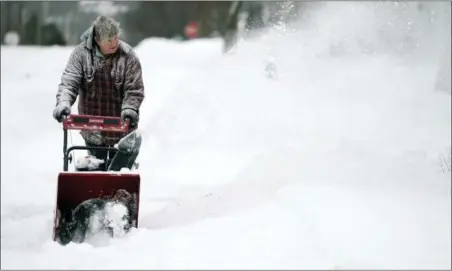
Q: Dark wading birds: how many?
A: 0